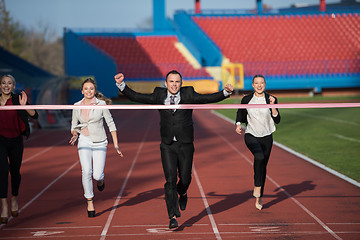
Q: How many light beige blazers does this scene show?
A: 1